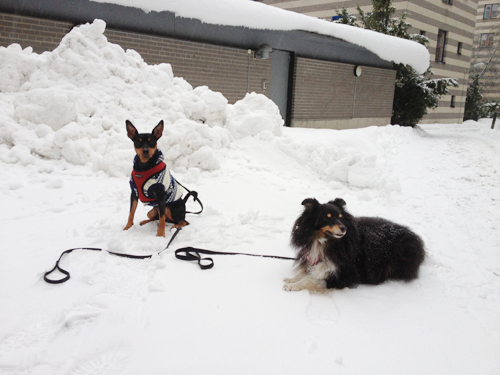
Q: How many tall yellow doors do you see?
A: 0